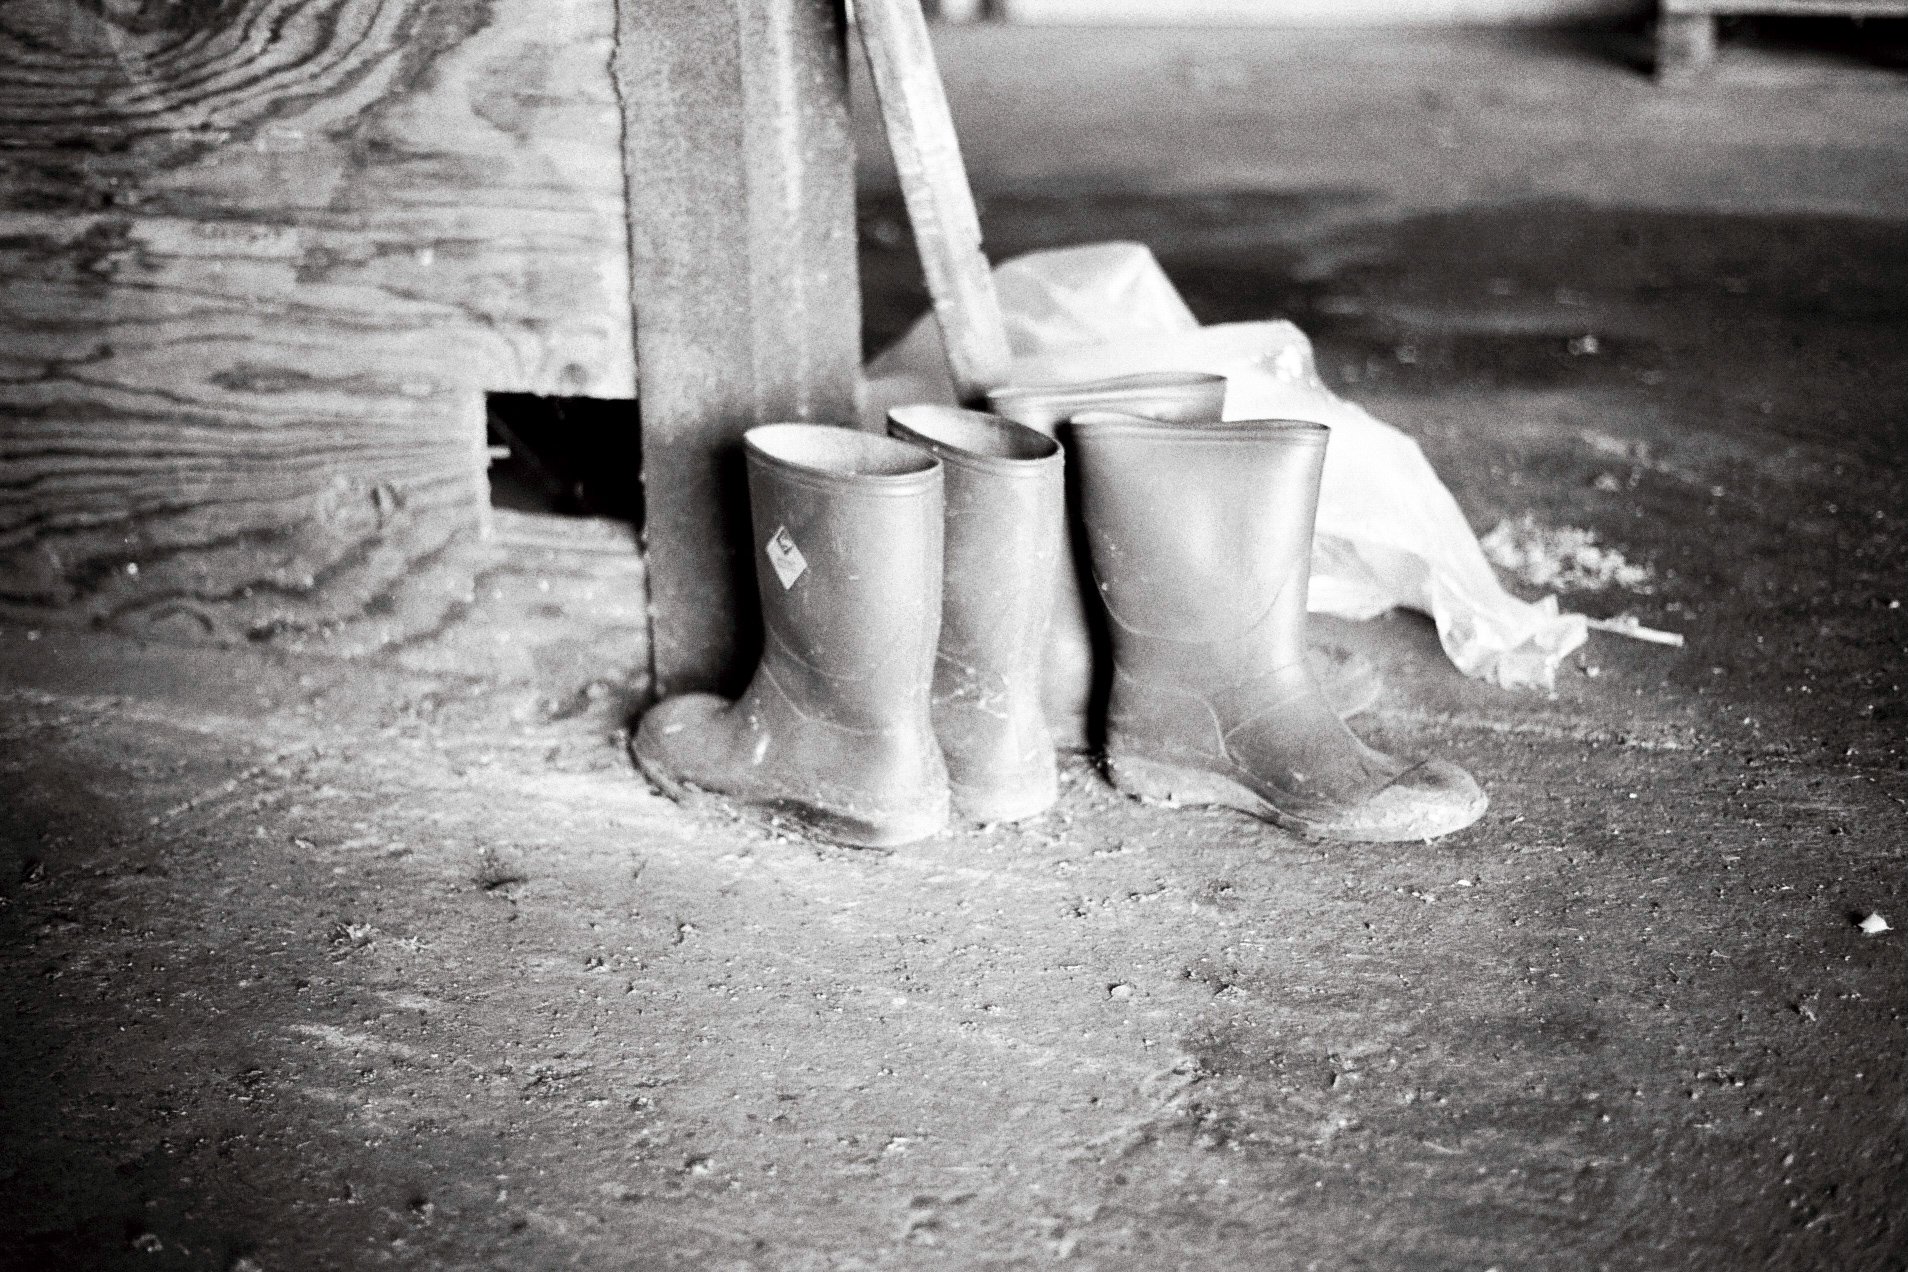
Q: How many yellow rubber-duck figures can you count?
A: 0